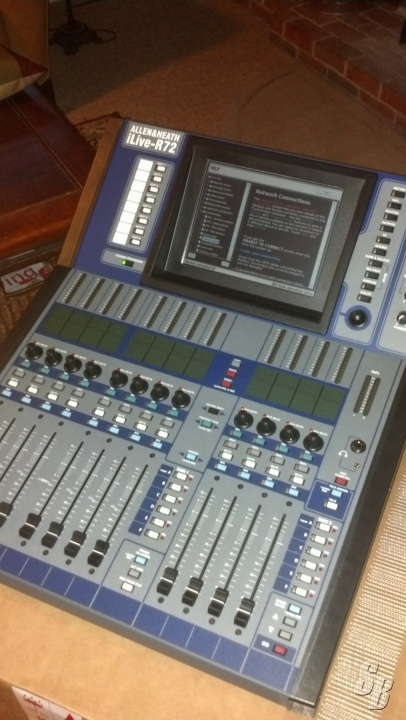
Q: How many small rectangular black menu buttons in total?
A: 10